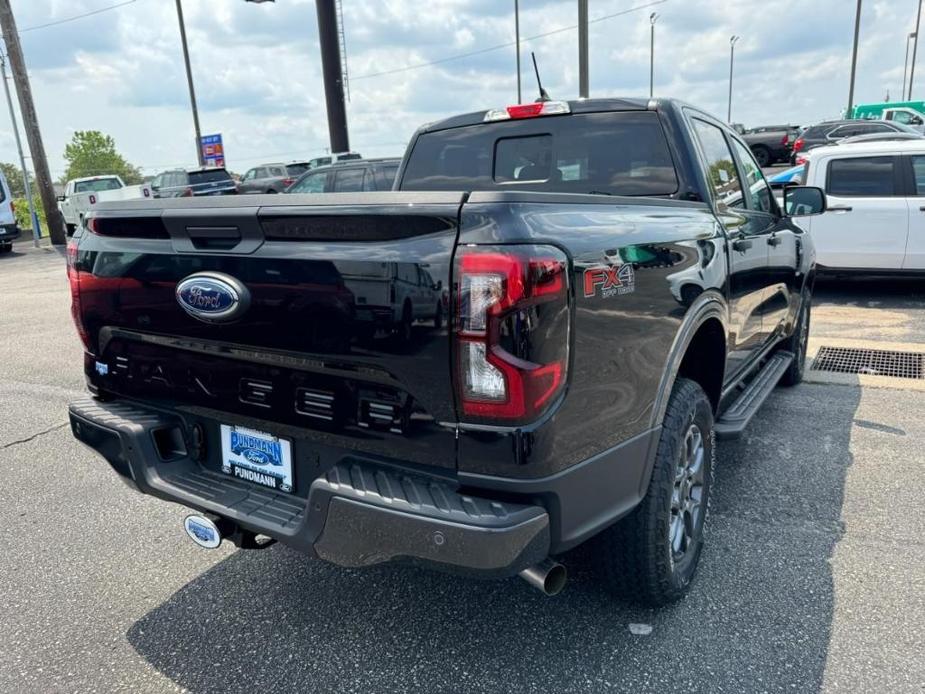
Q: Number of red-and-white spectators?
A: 0